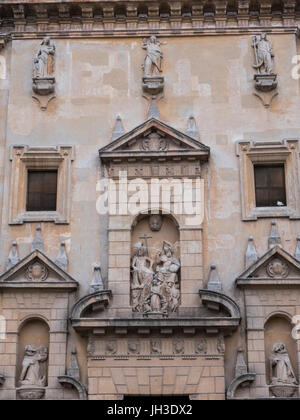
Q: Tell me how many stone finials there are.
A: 13